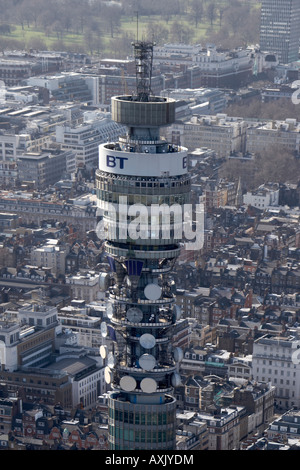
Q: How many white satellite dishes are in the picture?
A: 15